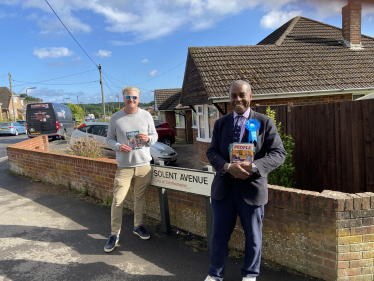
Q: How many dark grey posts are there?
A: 2